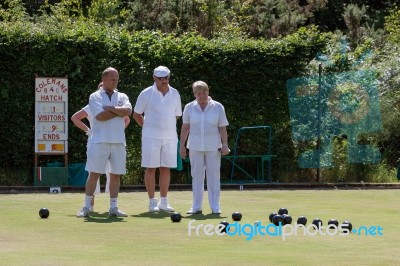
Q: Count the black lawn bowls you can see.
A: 12